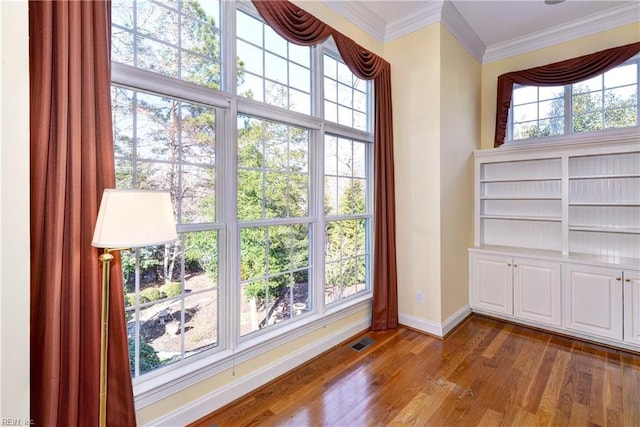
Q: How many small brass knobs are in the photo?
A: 4